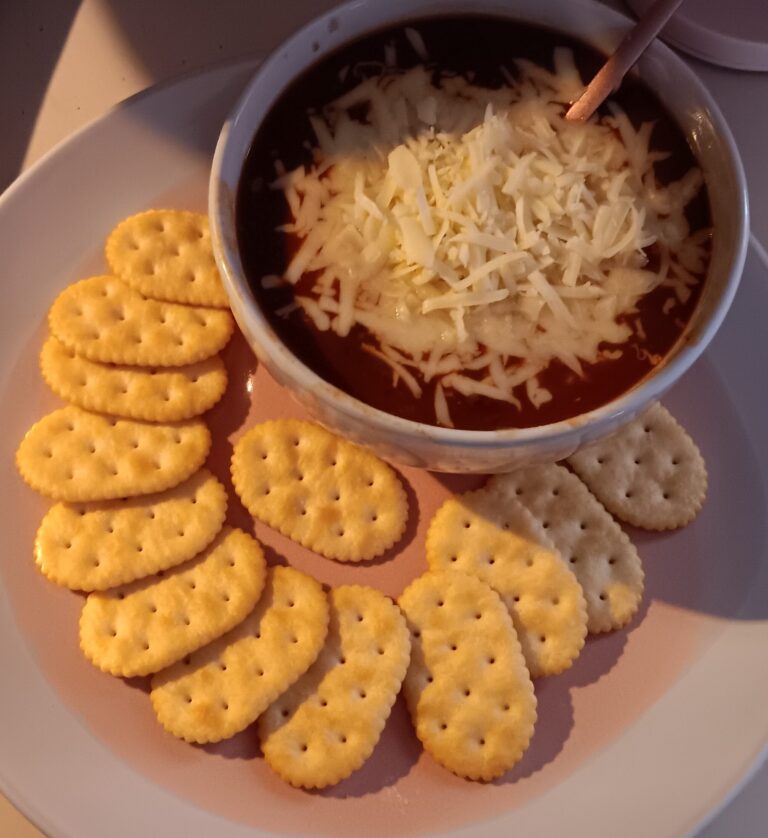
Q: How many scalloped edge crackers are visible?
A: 13